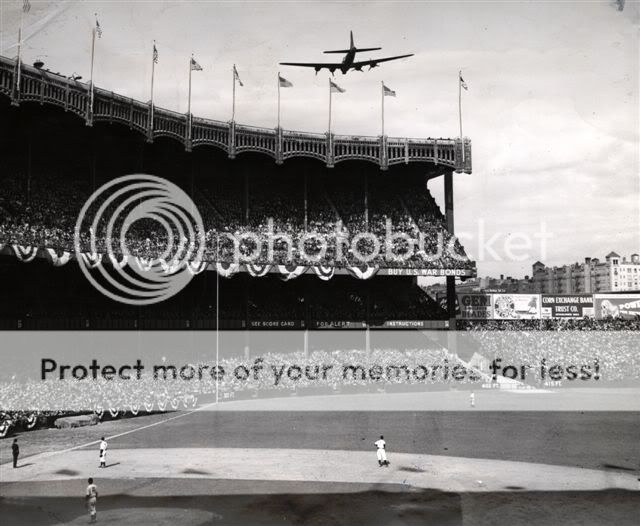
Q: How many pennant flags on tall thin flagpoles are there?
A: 9